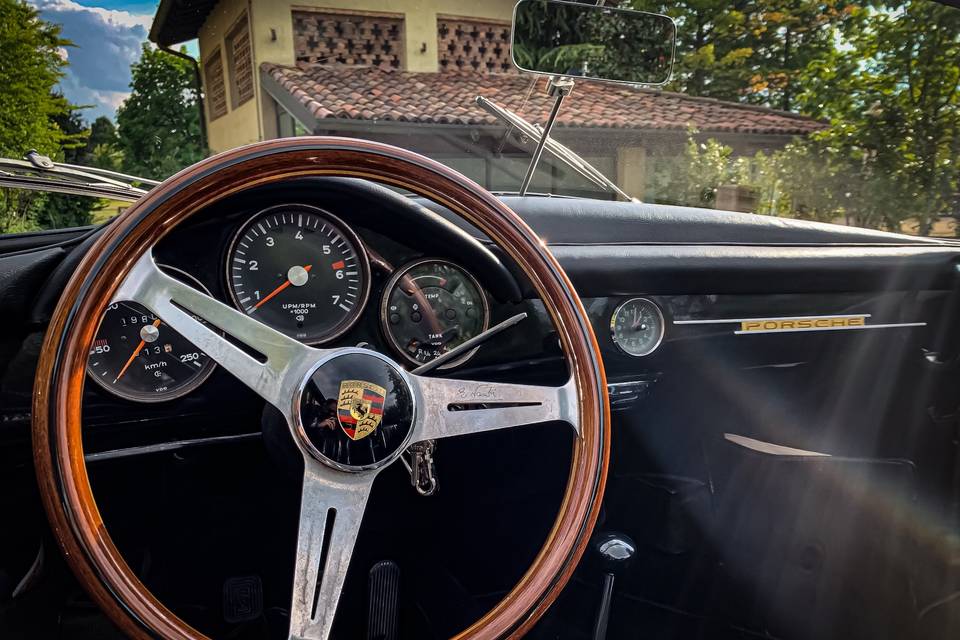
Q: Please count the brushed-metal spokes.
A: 3